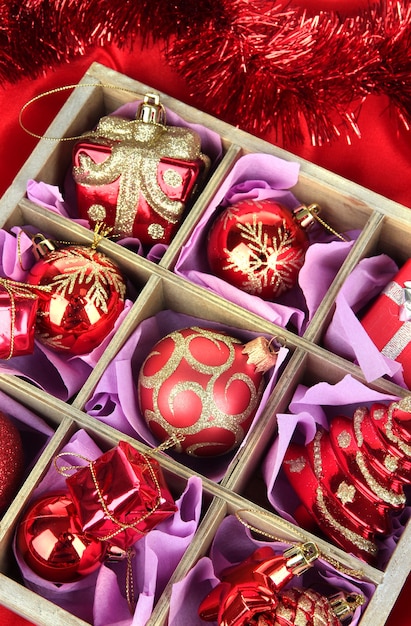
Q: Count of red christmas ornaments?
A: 12